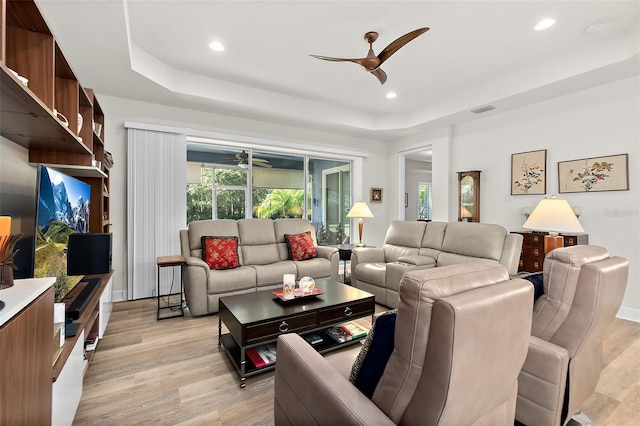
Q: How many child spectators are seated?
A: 0